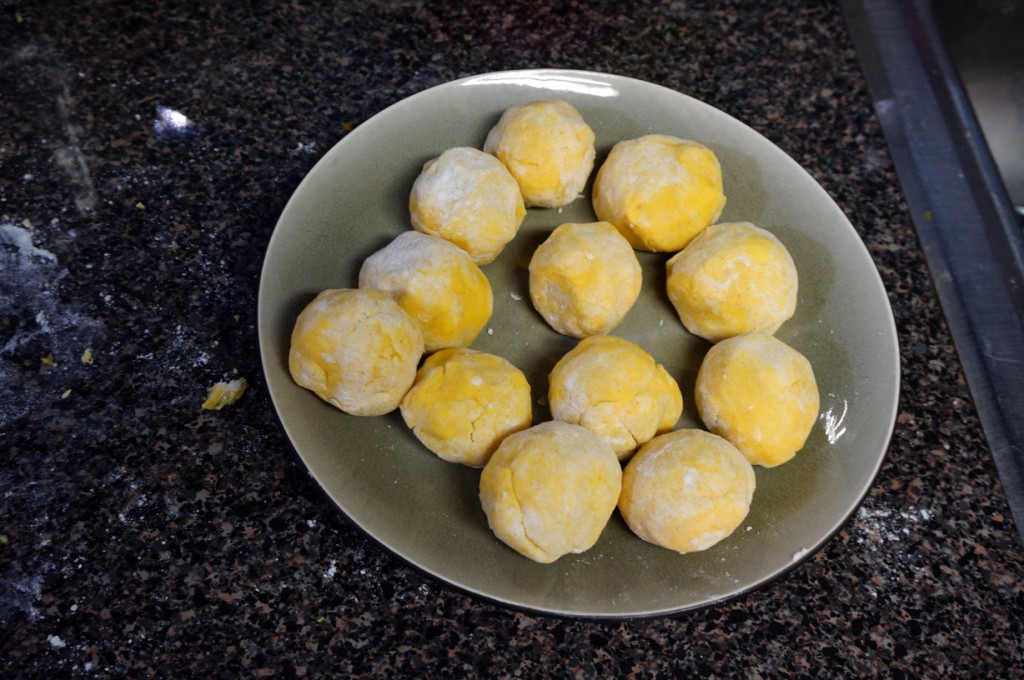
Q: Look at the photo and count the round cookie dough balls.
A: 12